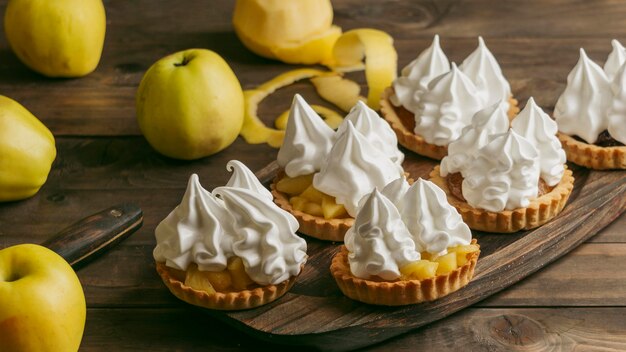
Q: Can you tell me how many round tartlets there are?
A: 6